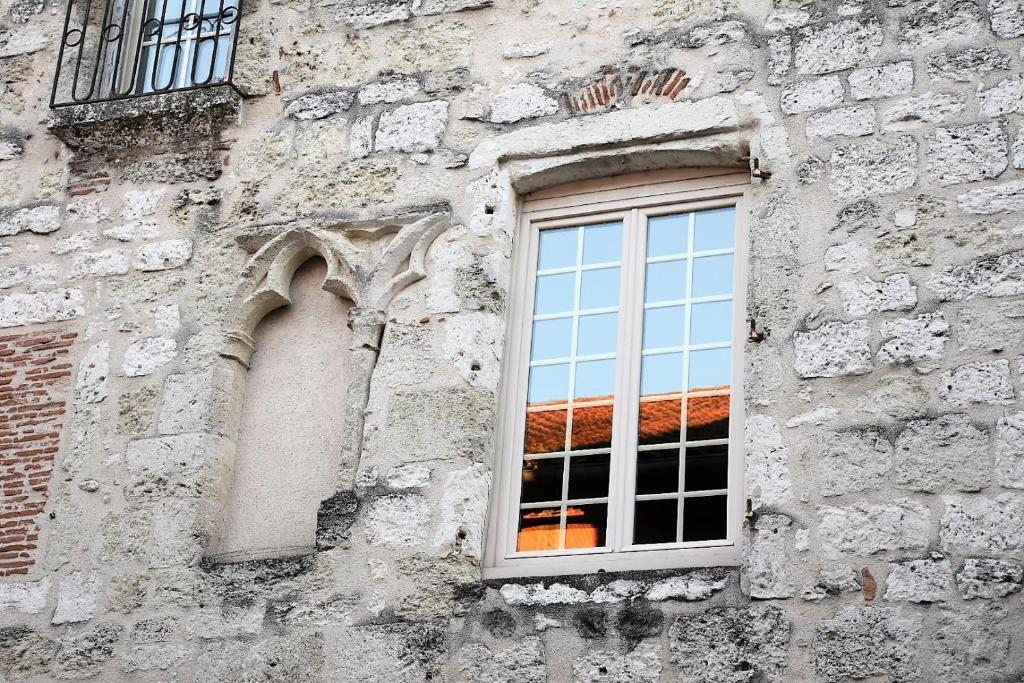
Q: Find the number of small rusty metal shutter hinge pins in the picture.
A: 3